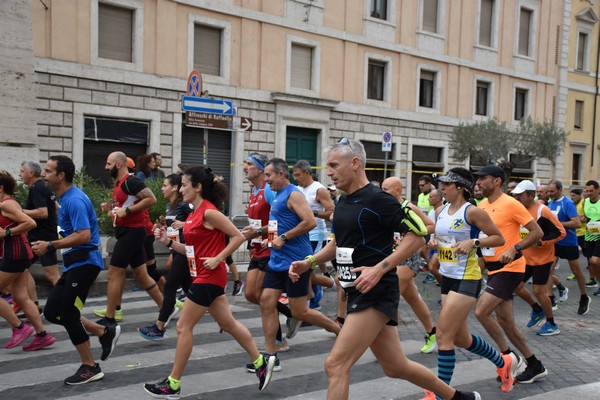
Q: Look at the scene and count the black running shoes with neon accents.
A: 2